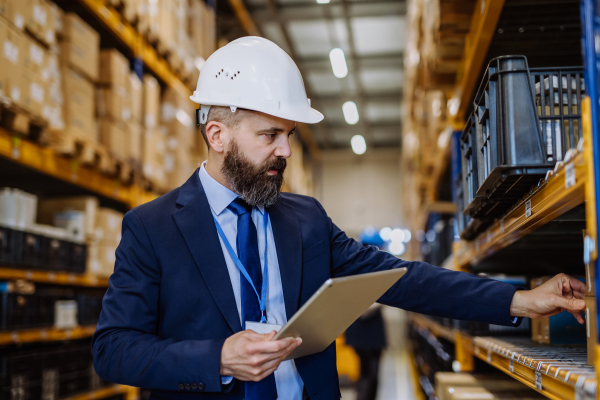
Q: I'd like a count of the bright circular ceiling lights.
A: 3